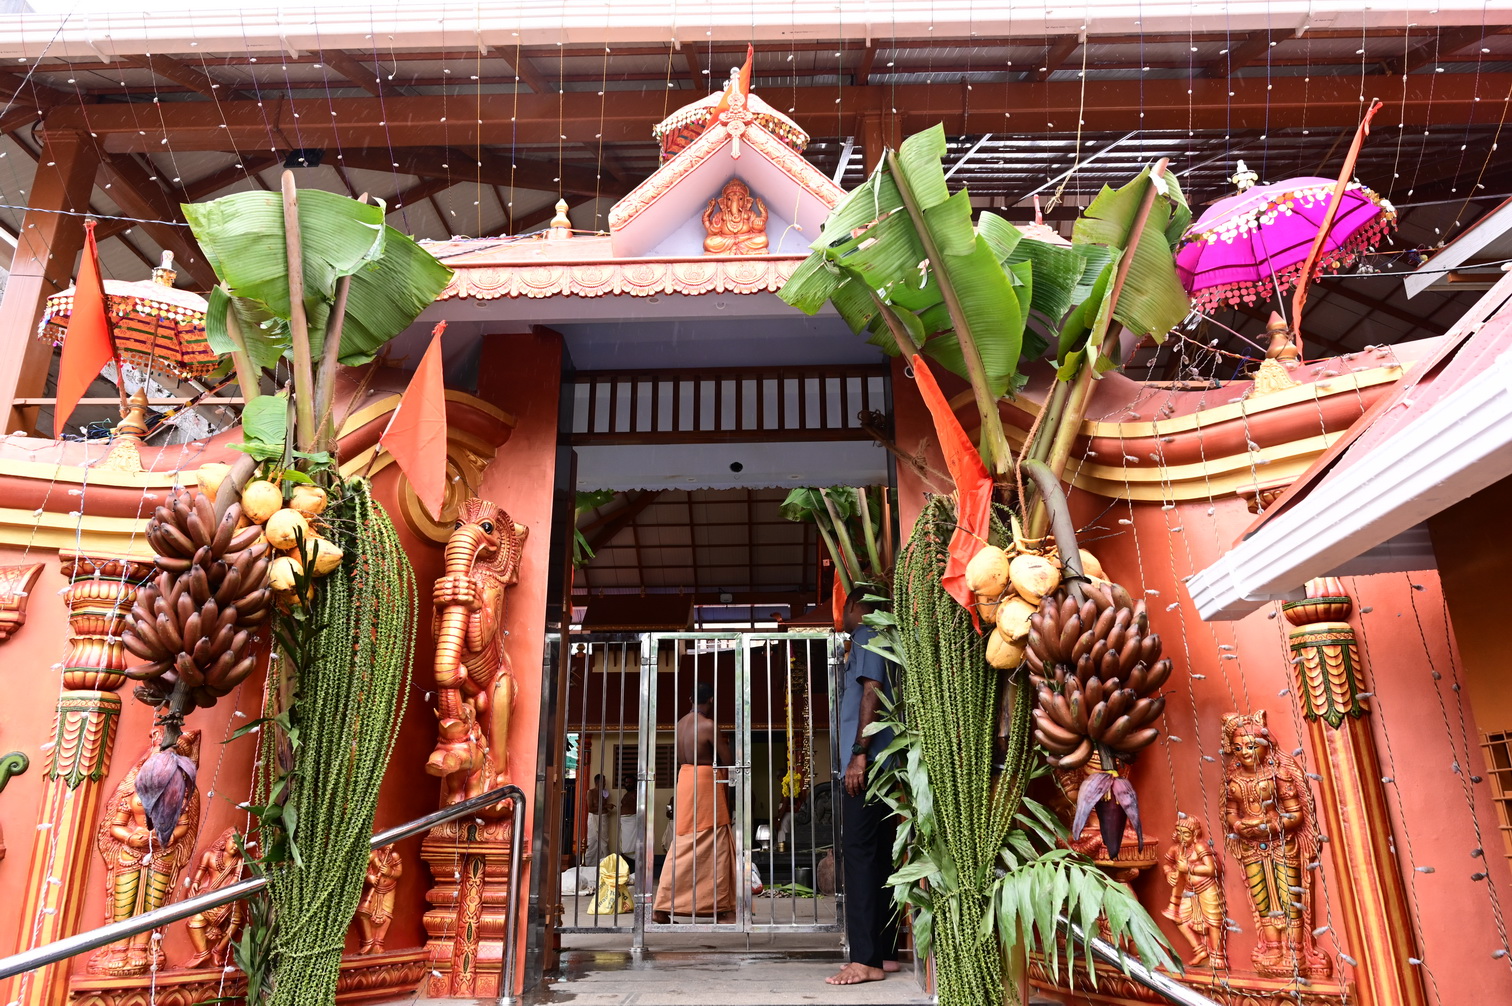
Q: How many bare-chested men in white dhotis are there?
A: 2